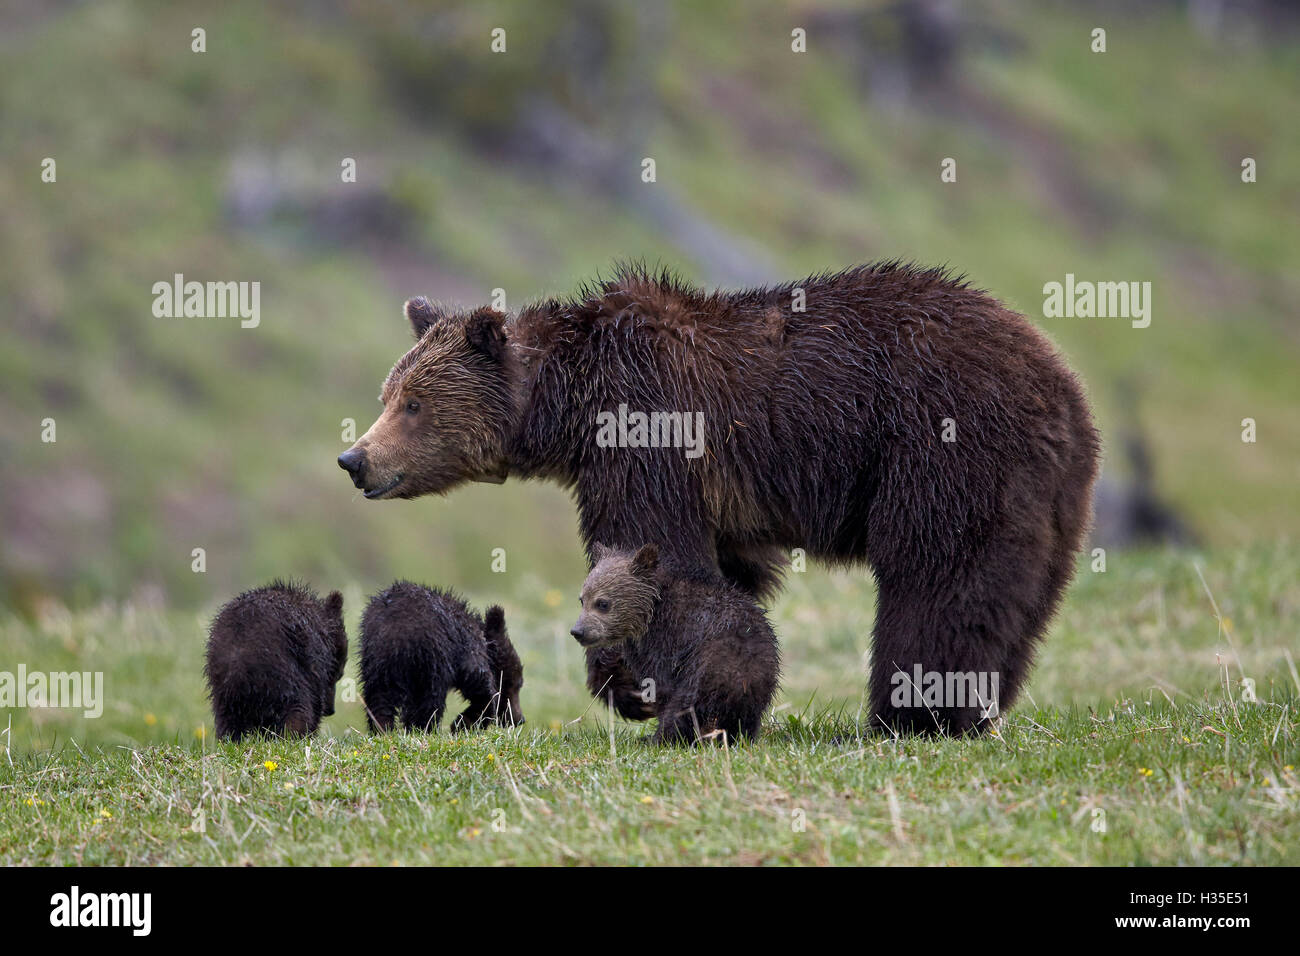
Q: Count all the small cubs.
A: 3